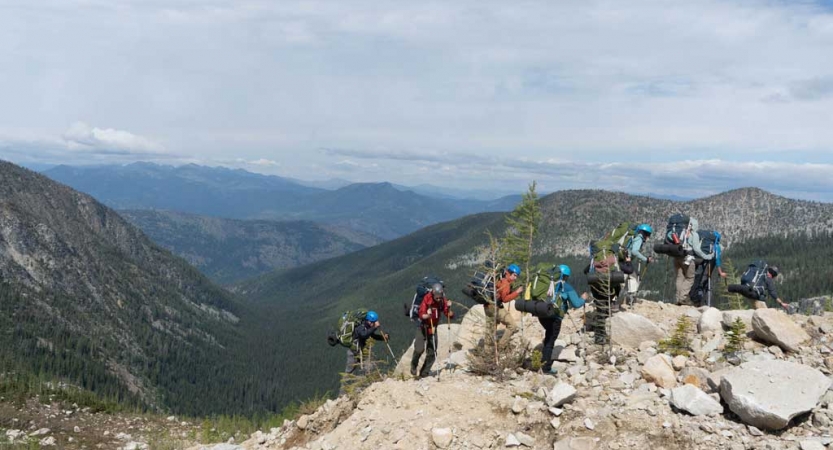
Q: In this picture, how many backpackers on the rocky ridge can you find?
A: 9